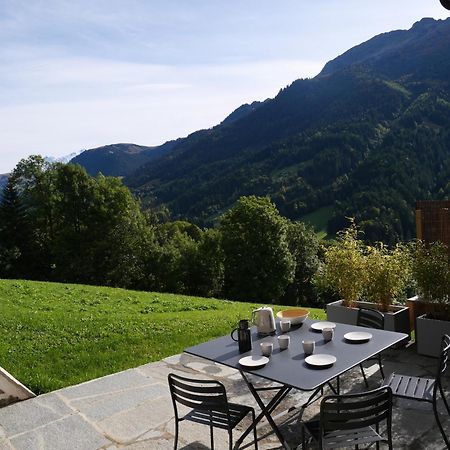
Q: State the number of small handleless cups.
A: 5